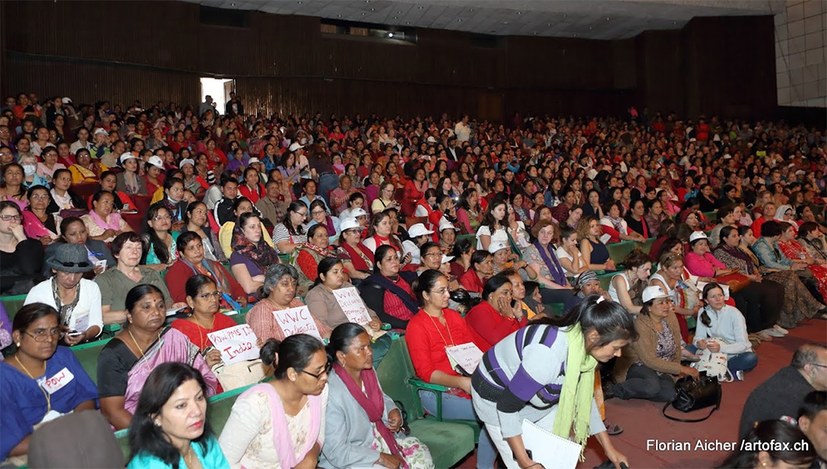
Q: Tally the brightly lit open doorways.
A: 1